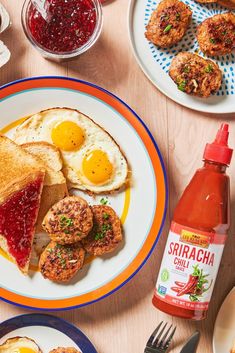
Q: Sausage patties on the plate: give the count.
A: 3